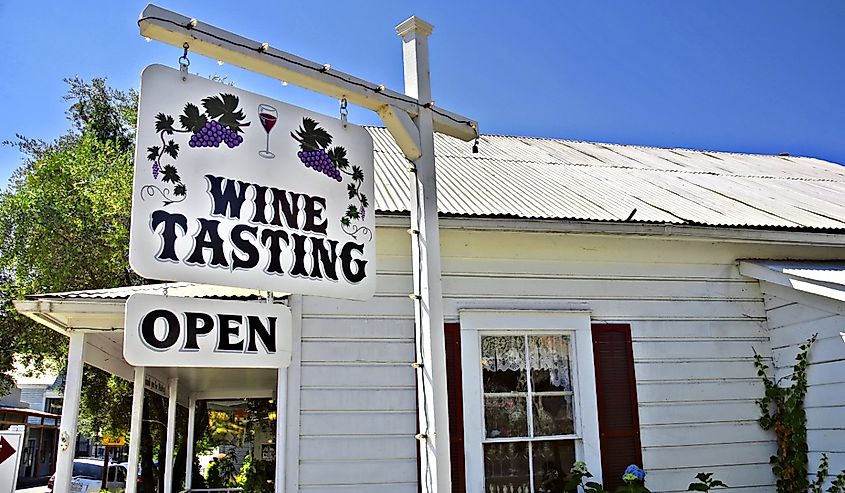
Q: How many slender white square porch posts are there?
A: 4